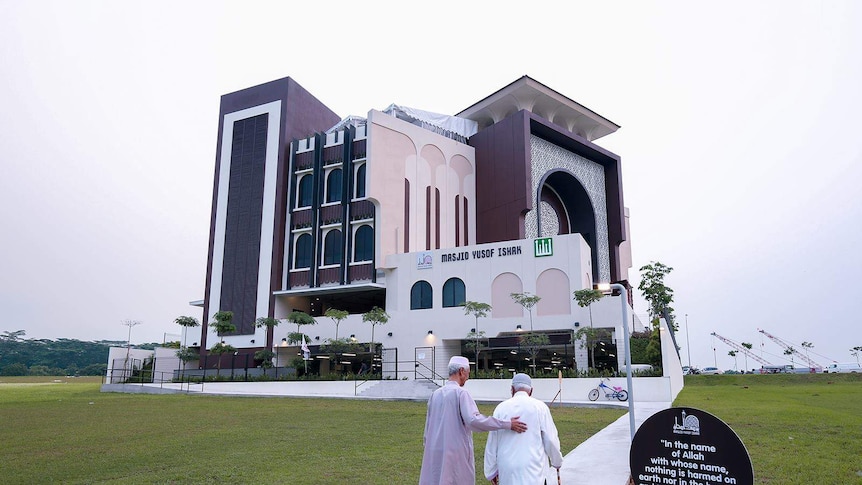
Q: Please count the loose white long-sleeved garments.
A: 1